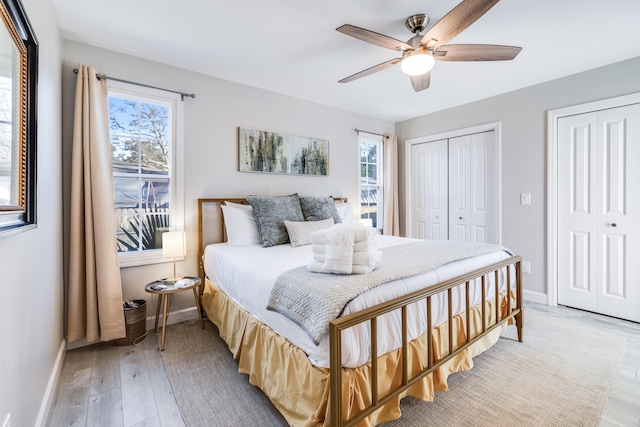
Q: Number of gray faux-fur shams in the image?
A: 2